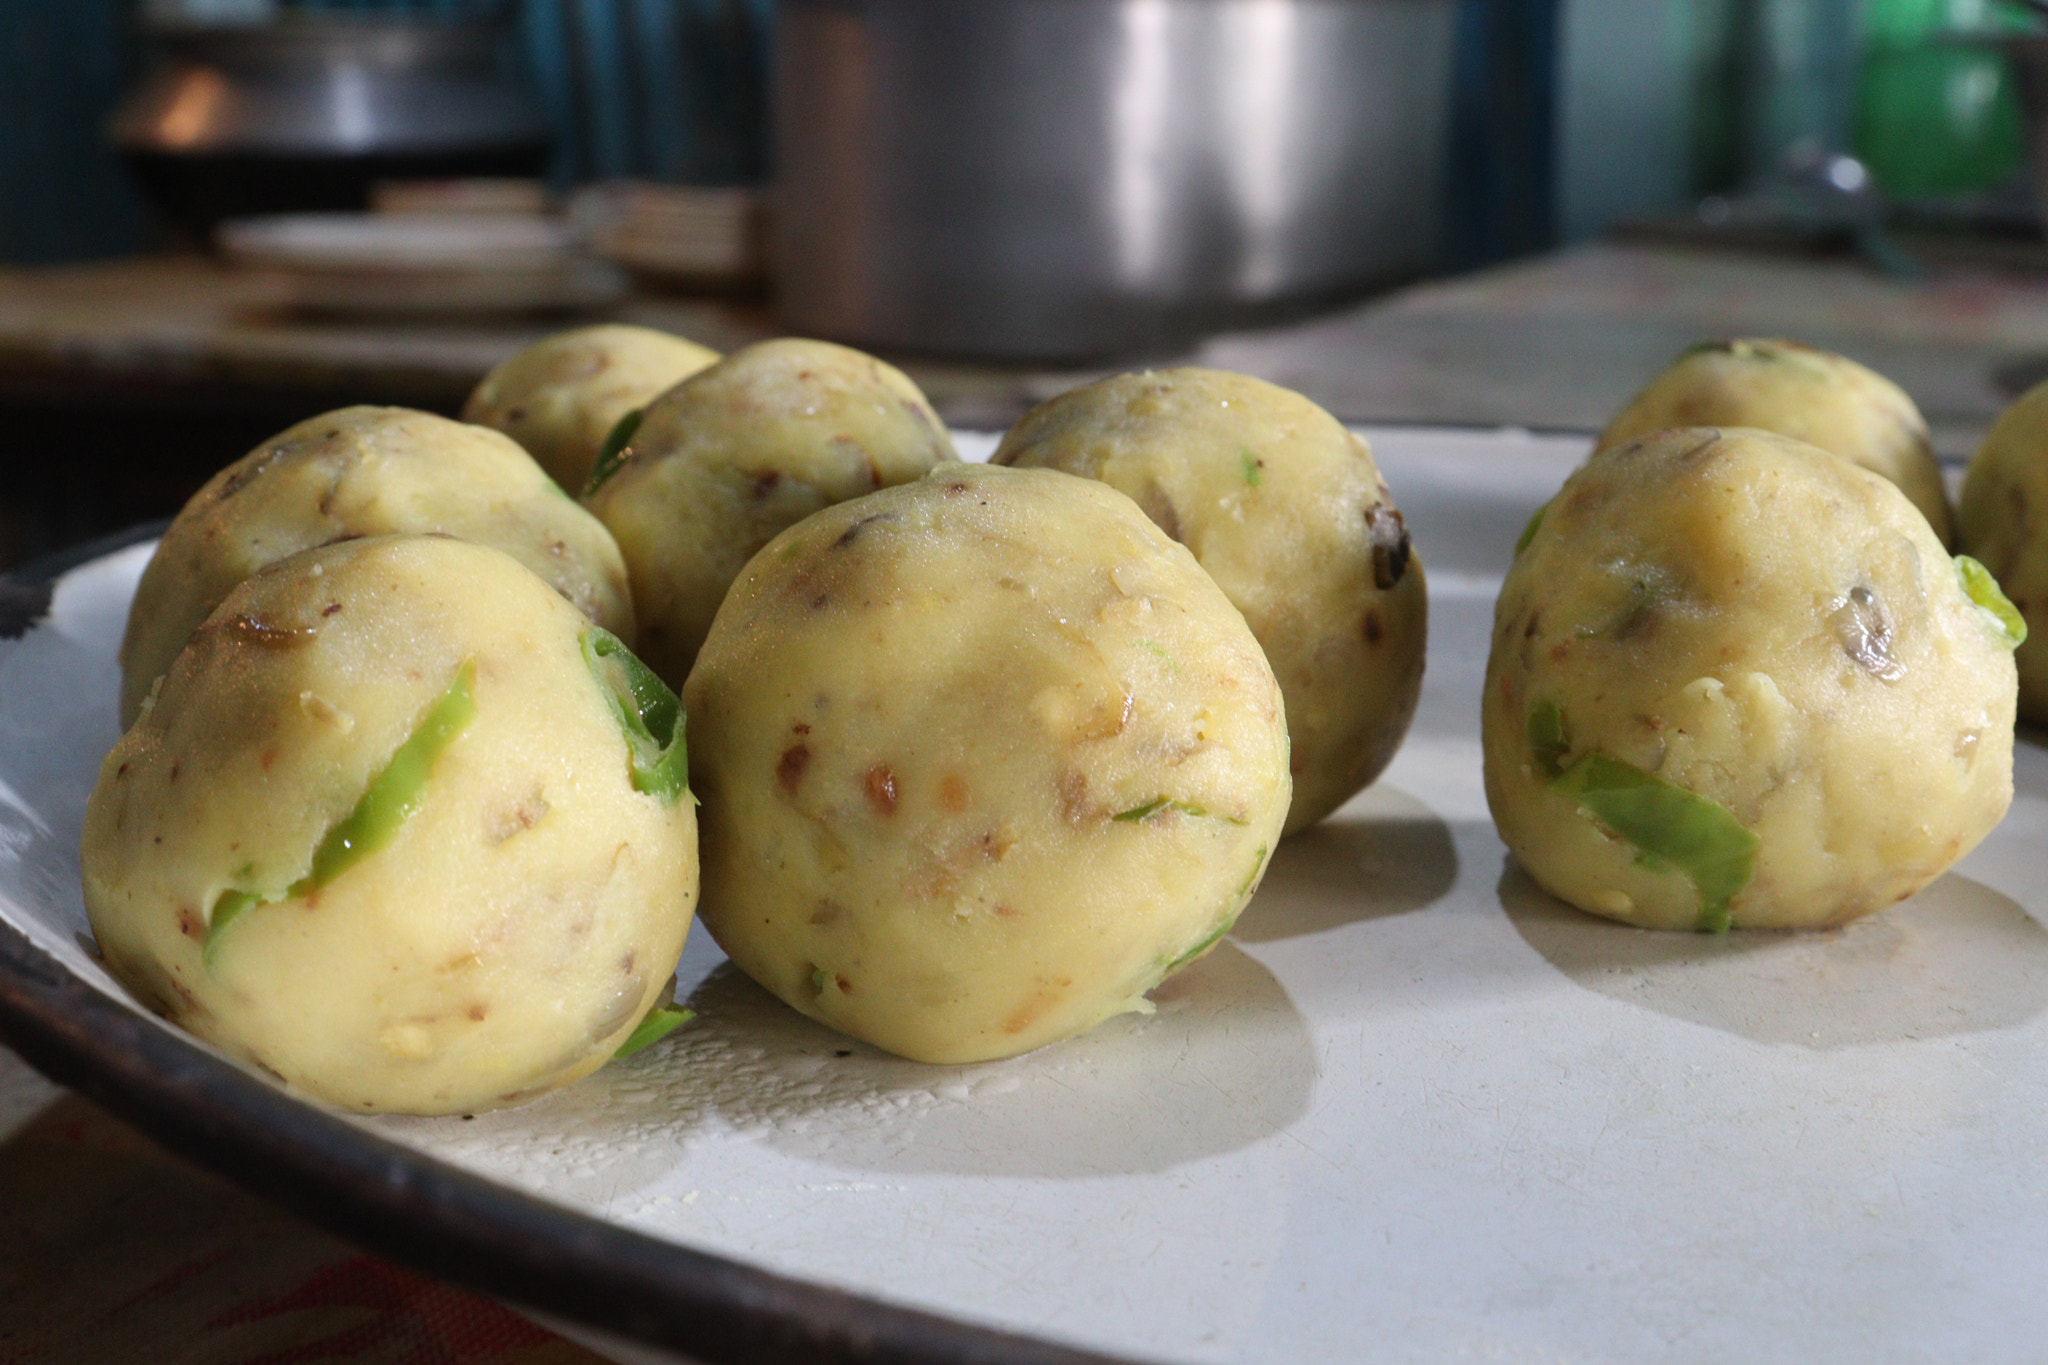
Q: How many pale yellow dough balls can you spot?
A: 9